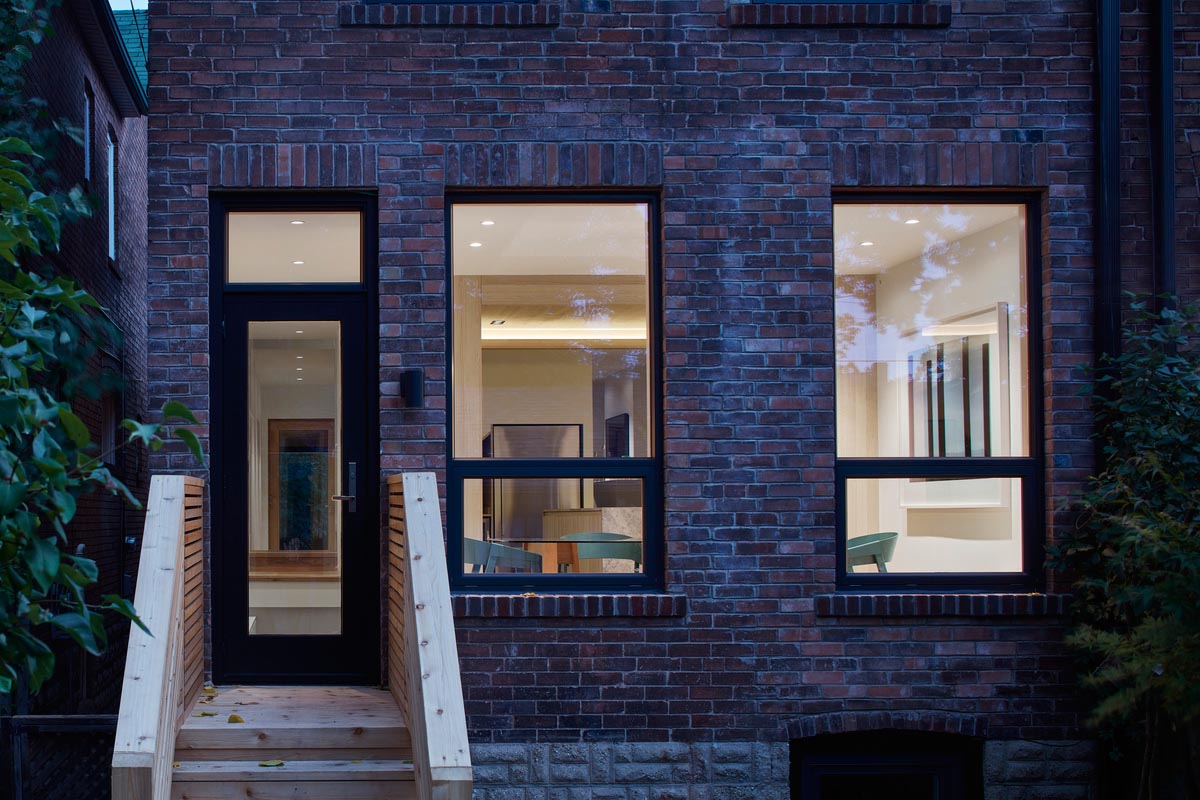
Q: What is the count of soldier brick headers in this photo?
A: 3